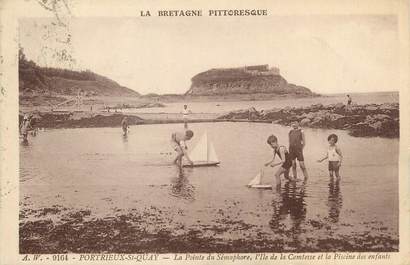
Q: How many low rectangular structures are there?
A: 1